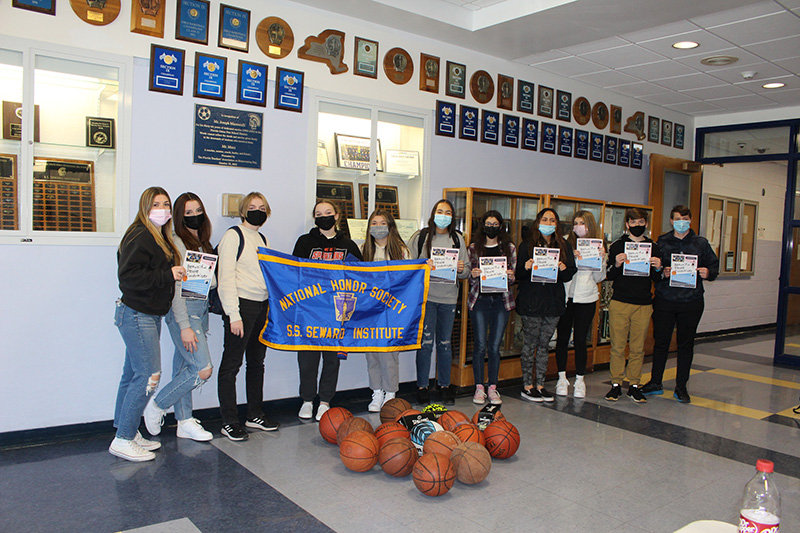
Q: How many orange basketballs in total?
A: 14